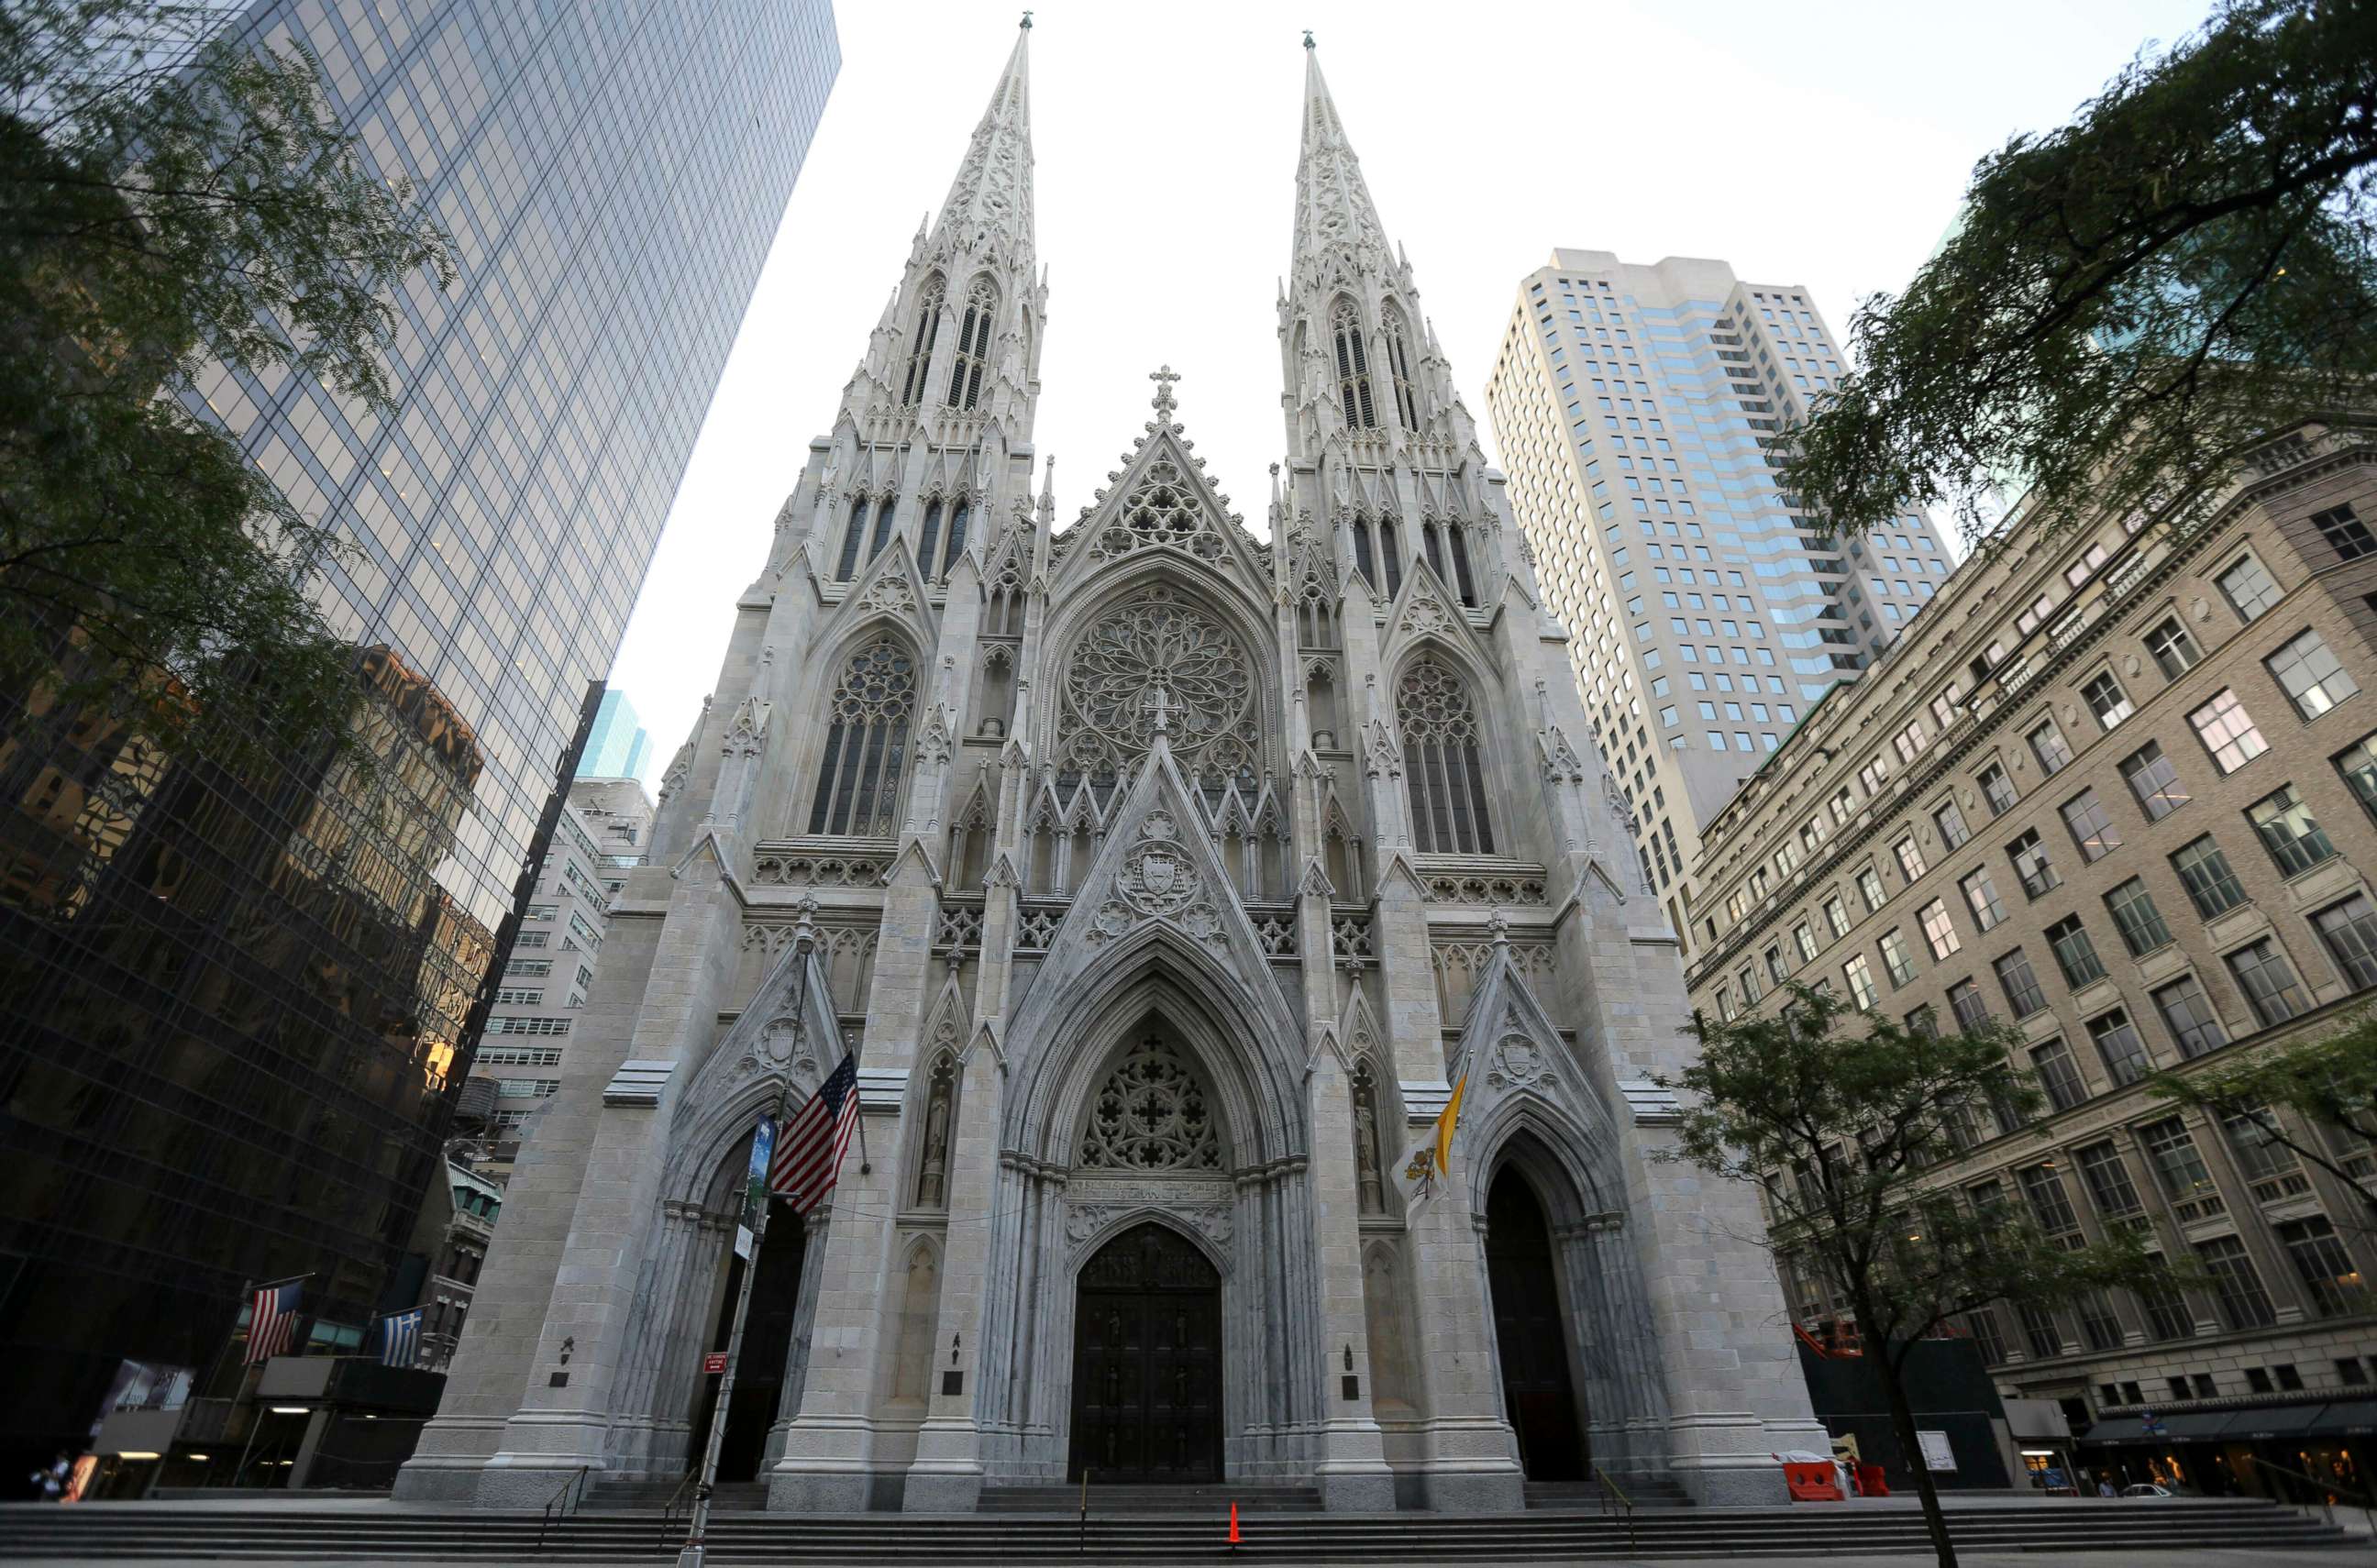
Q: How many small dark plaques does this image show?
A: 3